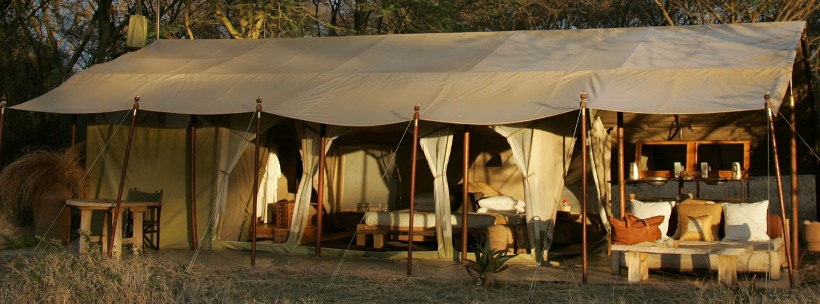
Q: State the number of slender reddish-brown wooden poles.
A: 12